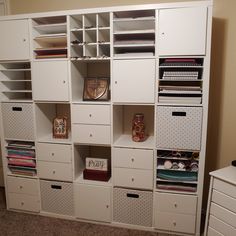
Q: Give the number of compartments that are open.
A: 11